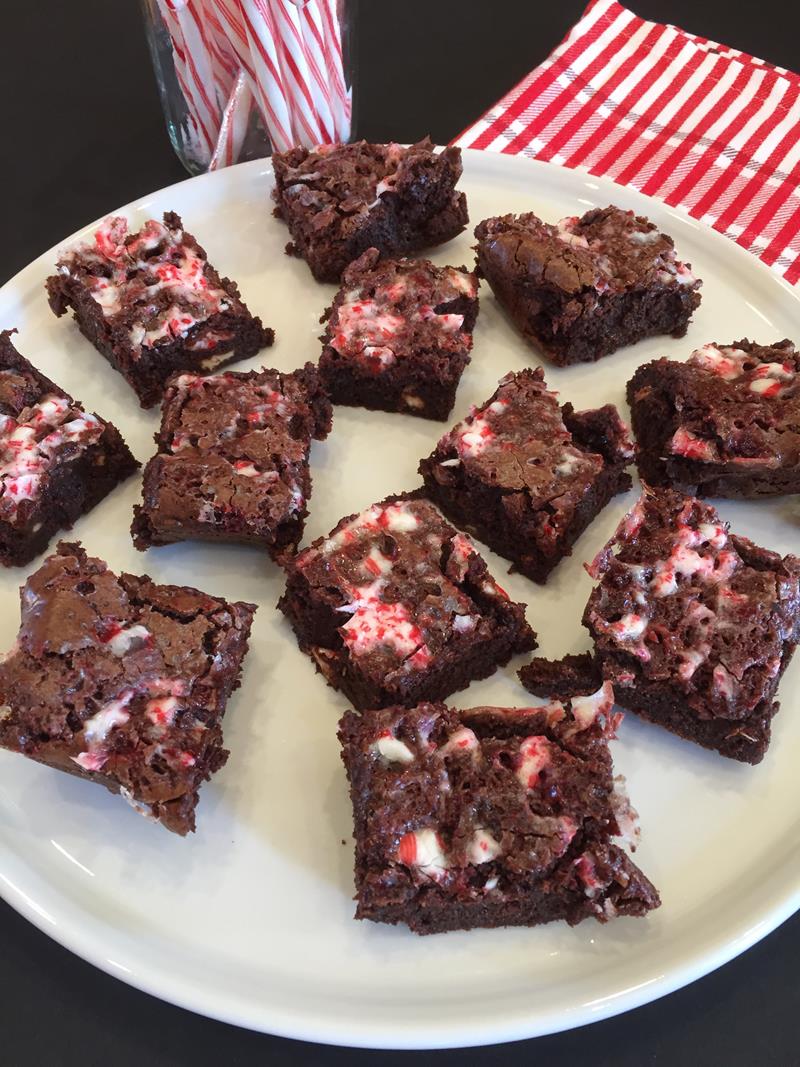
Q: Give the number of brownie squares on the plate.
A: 12